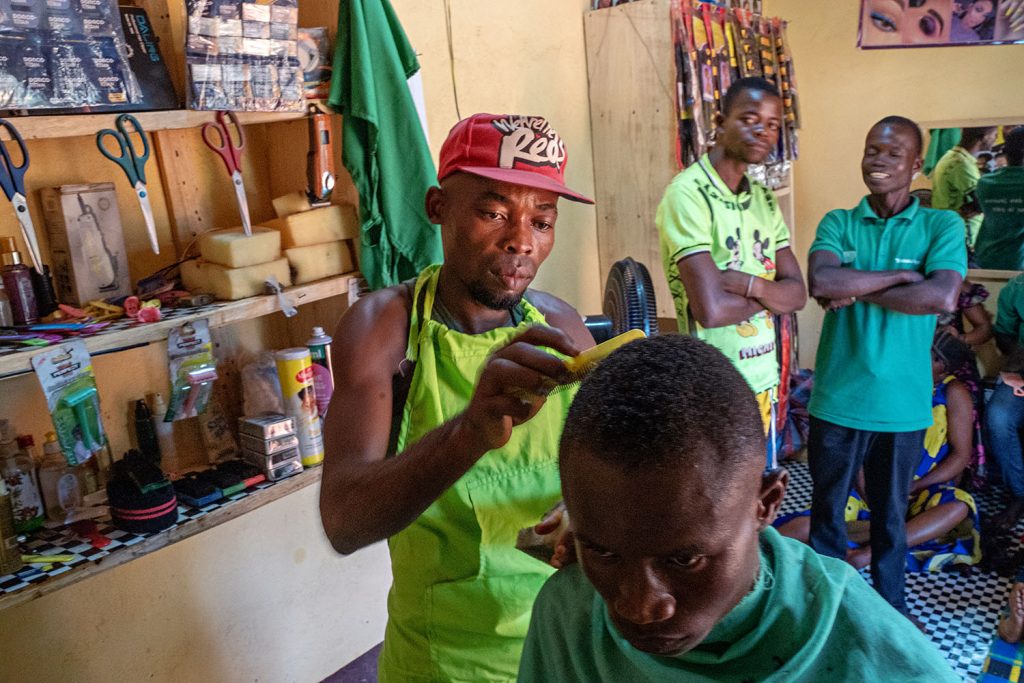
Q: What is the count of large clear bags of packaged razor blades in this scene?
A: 2